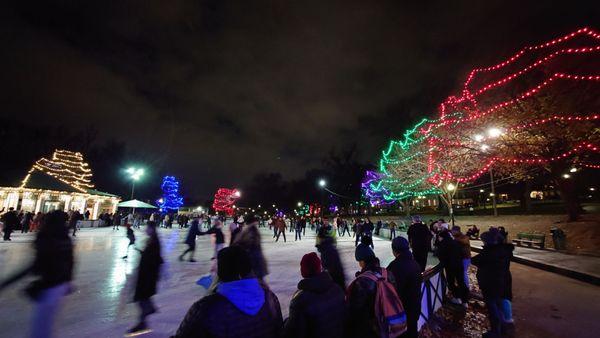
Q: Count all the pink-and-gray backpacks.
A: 1